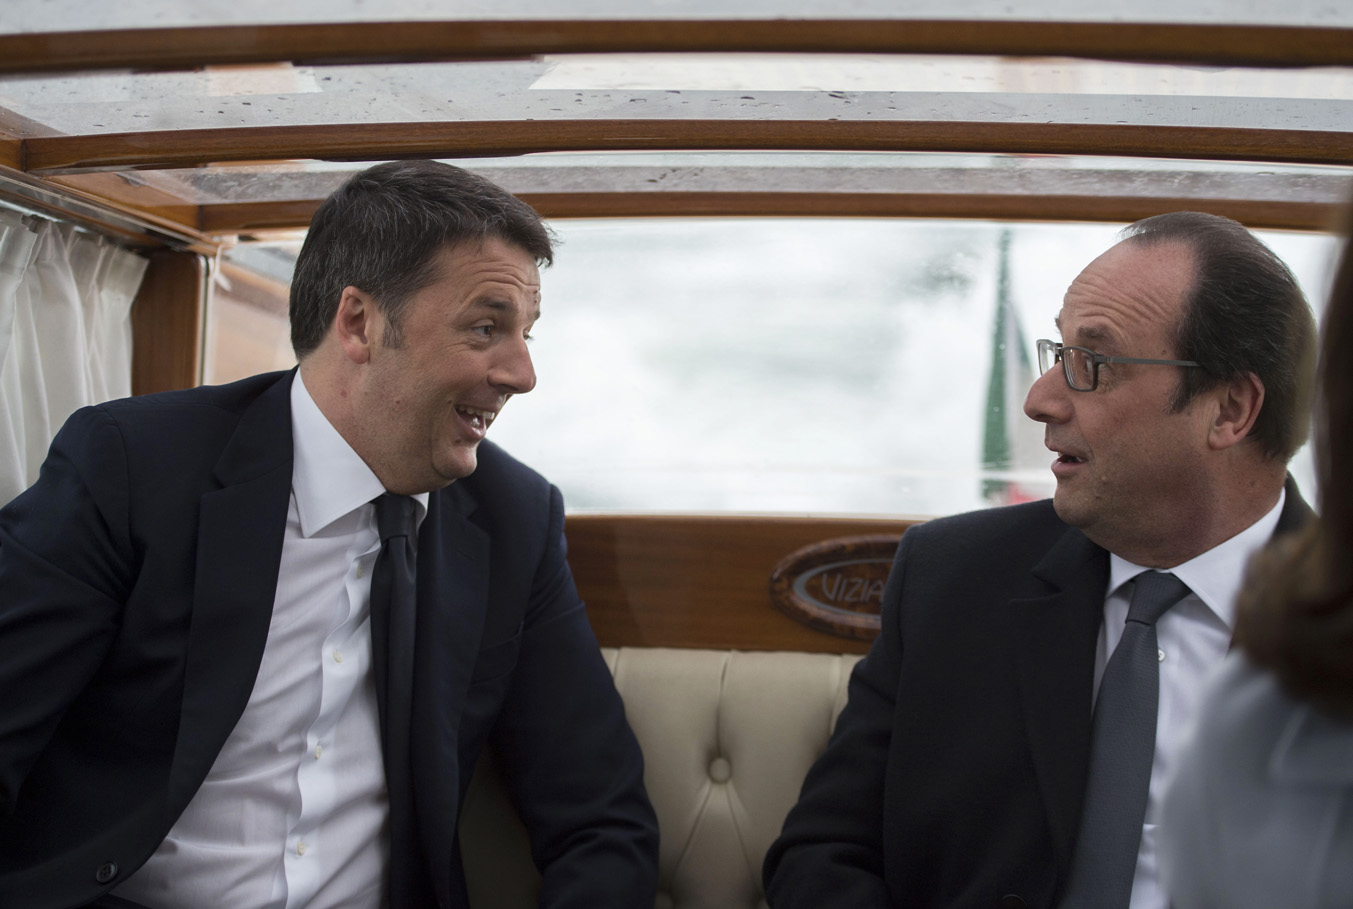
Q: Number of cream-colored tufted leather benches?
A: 1